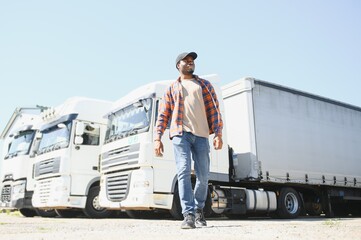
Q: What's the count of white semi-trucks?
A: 3